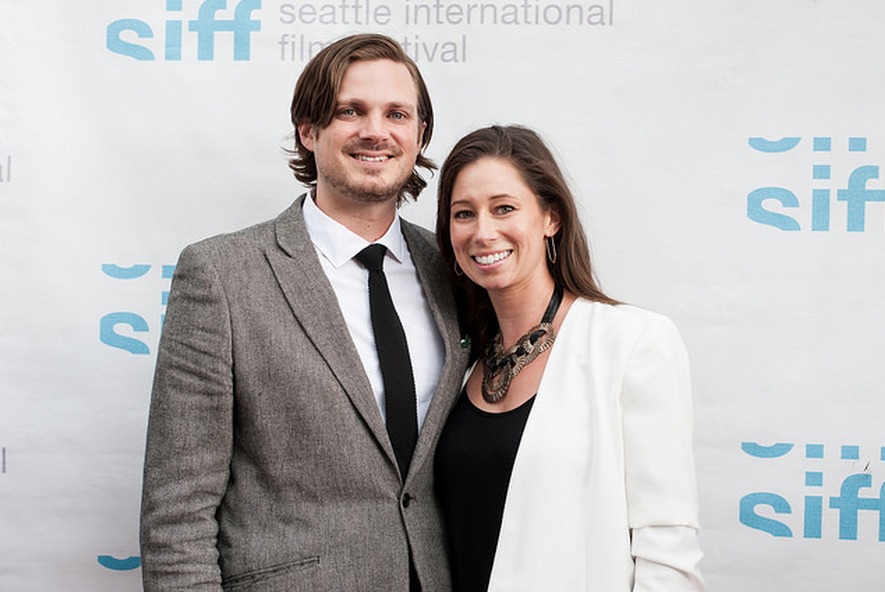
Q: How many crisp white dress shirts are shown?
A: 1